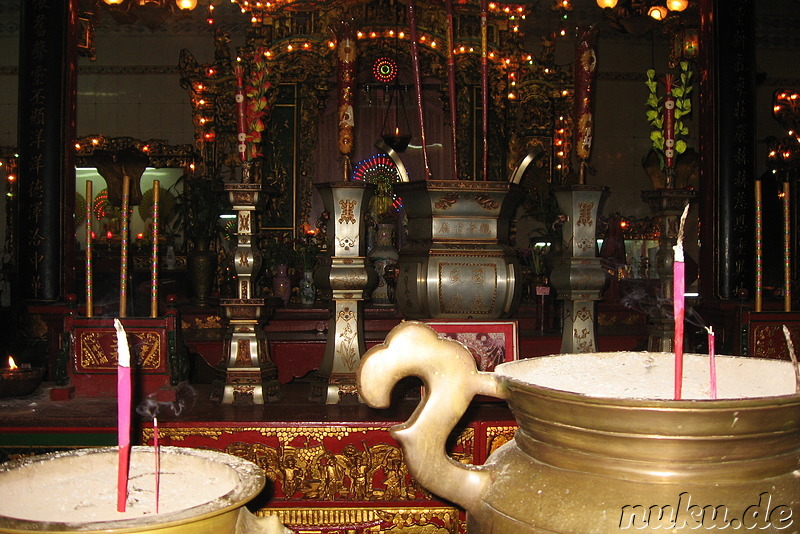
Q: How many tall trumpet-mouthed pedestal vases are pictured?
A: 2